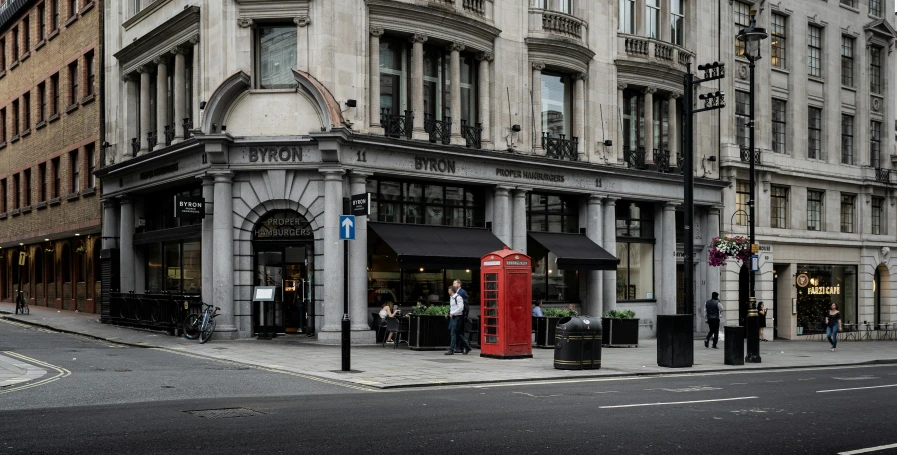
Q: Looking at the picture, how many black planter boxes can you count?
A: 3